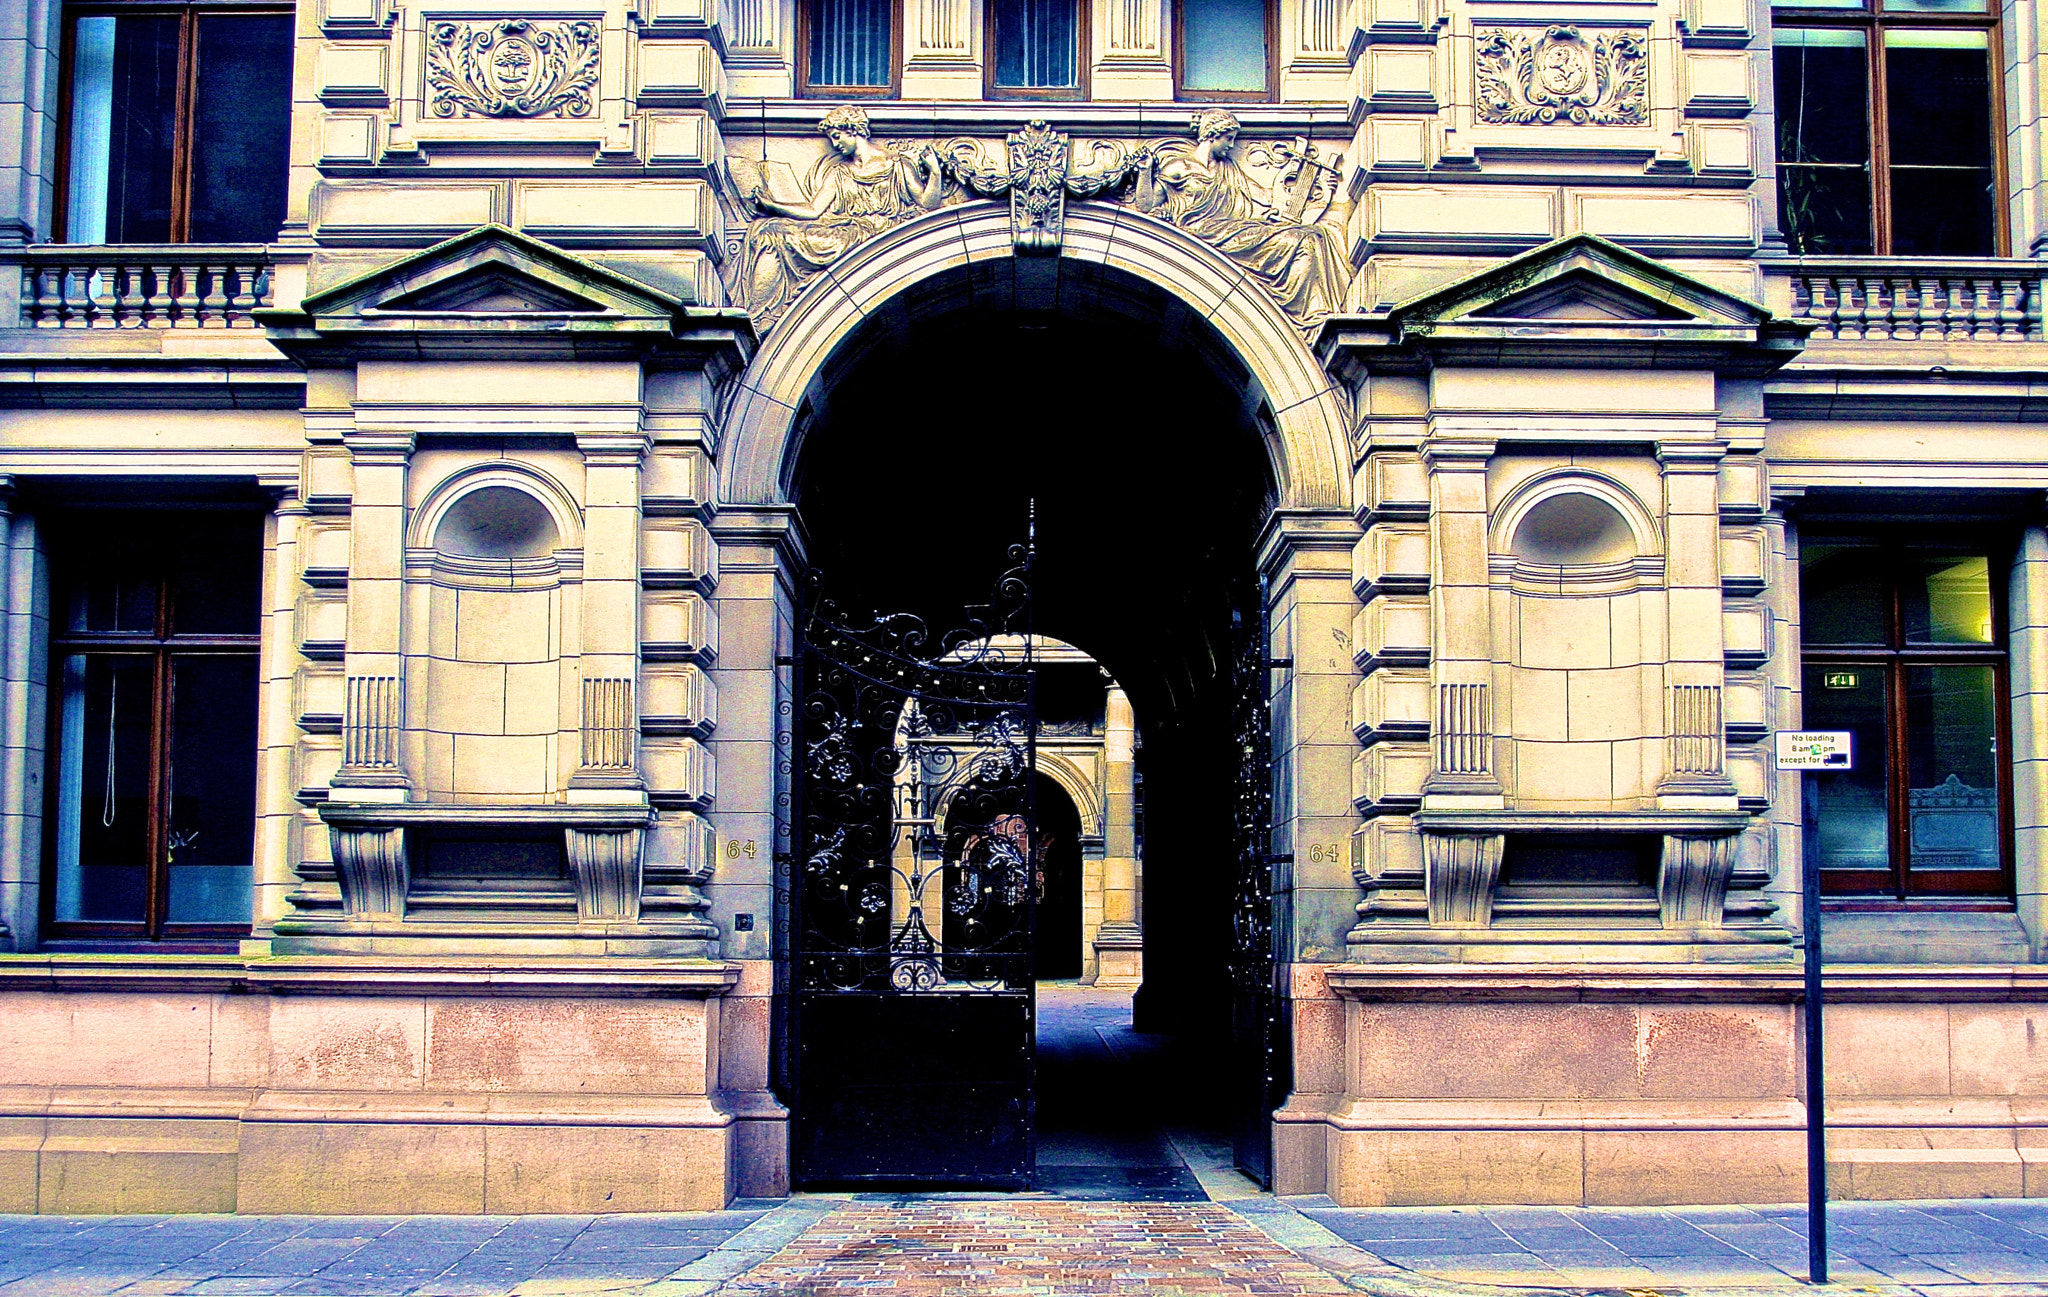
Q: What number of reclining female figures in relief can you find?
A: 2